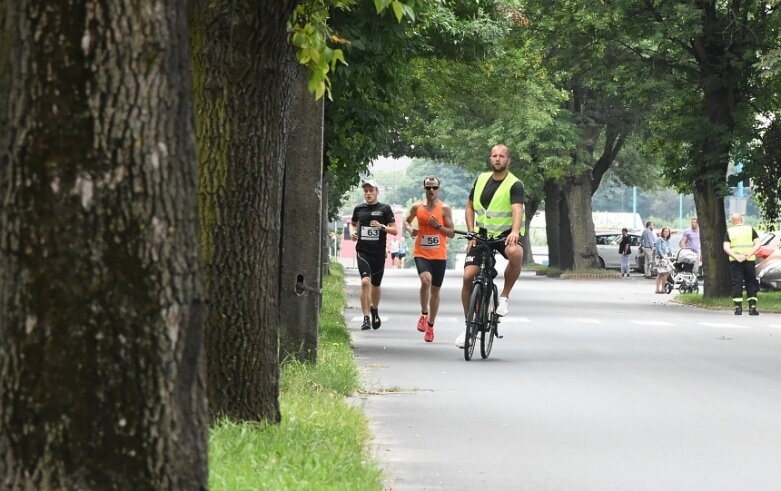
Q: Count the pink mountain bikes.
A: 0